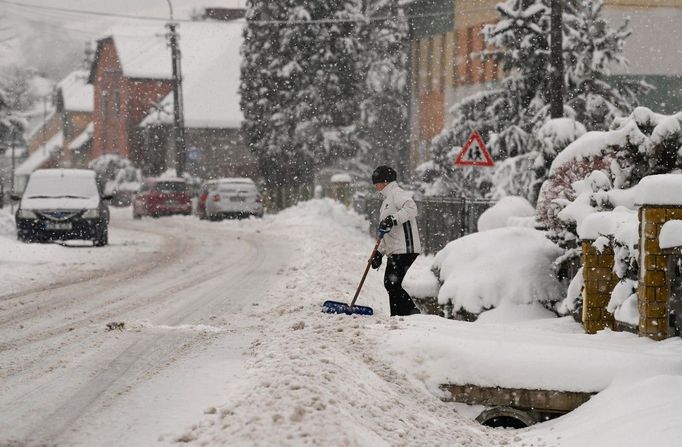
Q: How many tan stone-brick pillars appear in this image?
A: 2